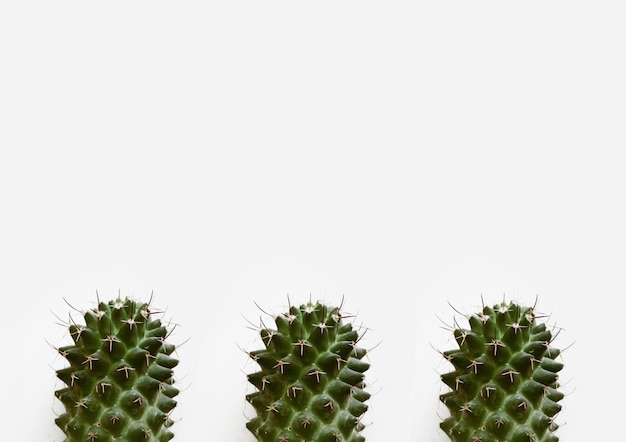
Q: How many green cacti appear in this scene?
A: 3